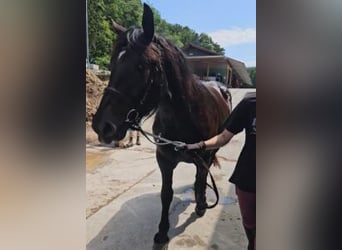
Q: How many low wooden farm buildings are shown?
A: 1